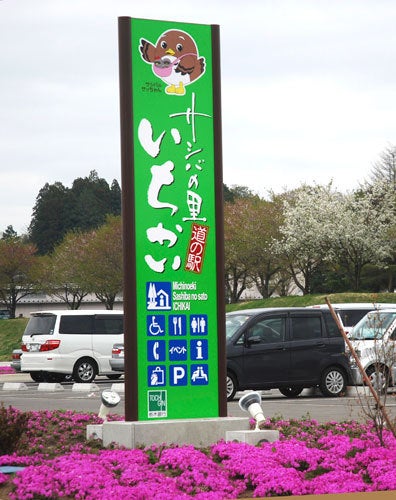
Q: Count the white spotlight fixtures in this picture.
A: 2